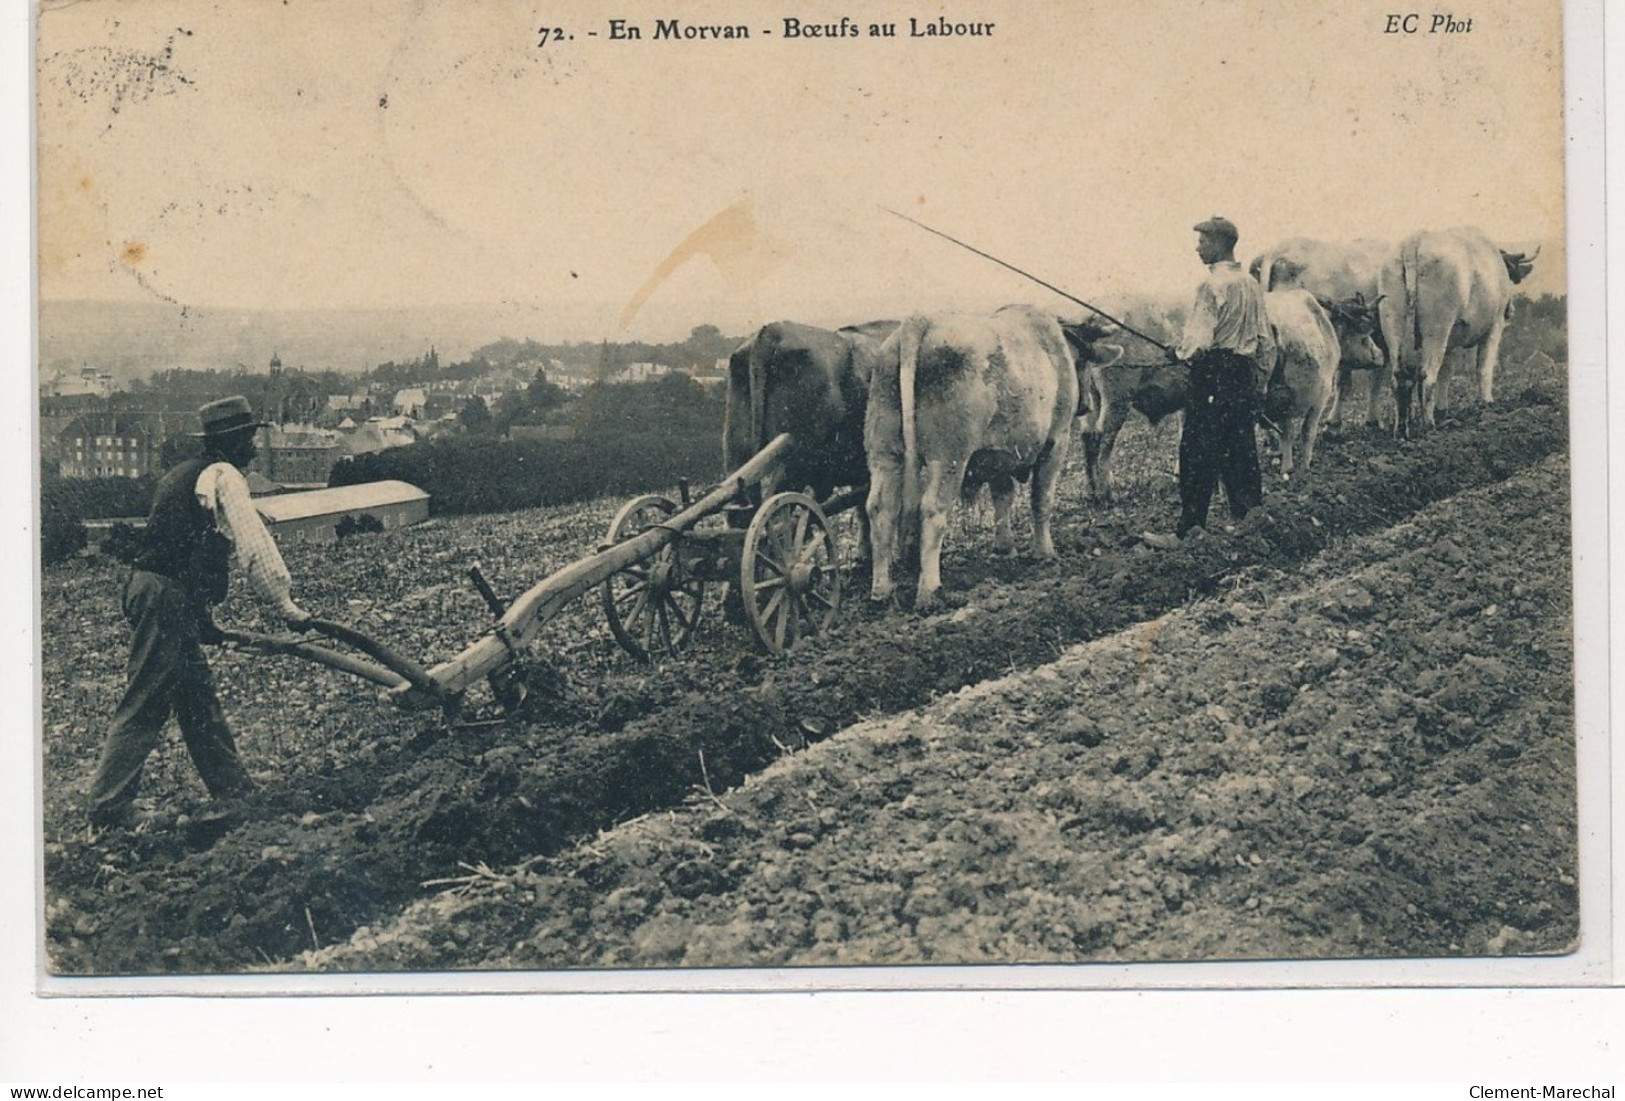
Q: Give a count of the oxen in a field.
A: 6